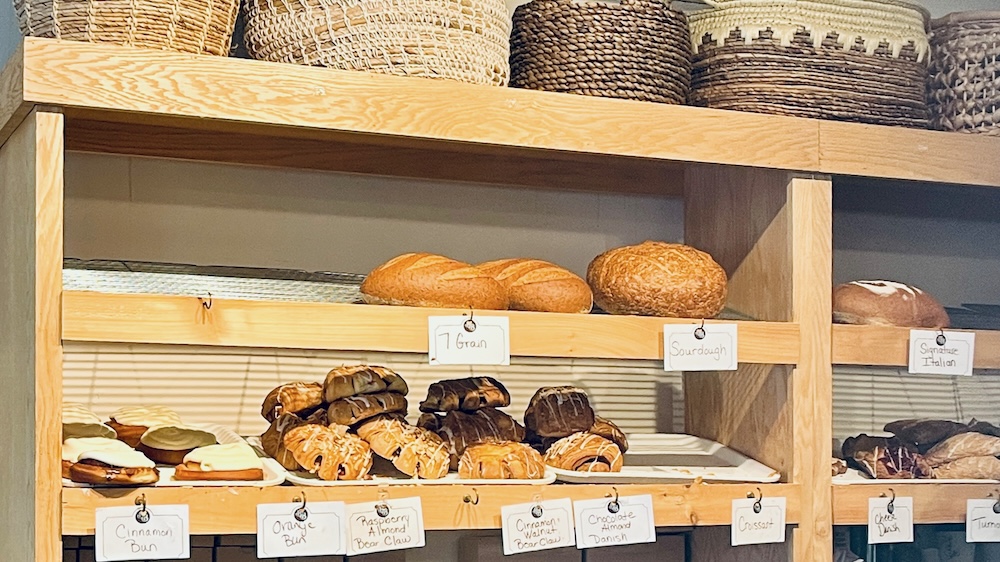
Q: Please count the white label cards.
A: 11